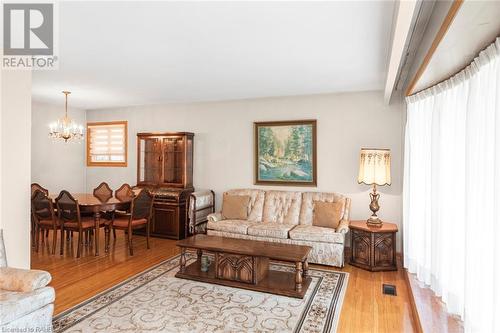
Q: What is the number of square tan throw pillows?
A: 2